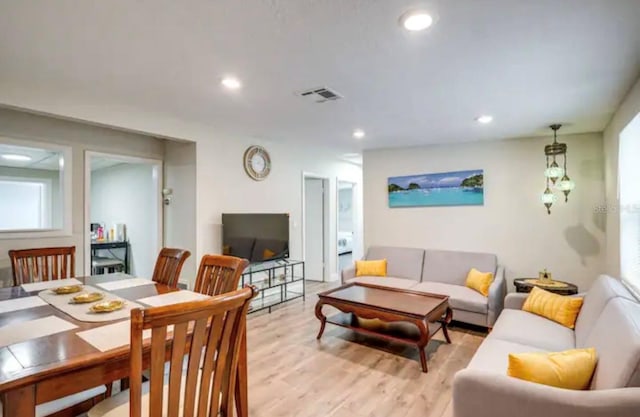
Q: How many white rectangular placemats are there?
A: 6